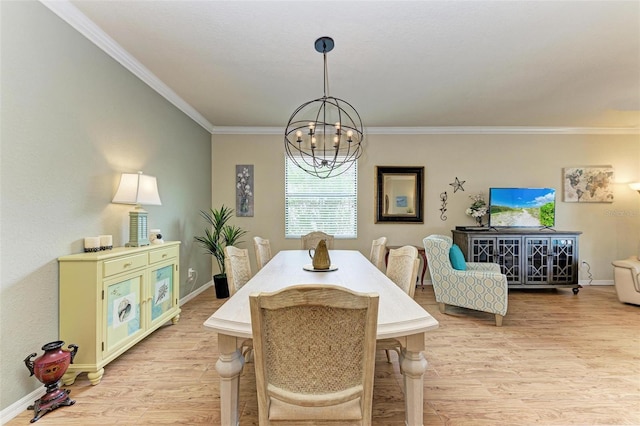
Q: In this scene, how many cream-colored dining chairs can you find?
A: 6